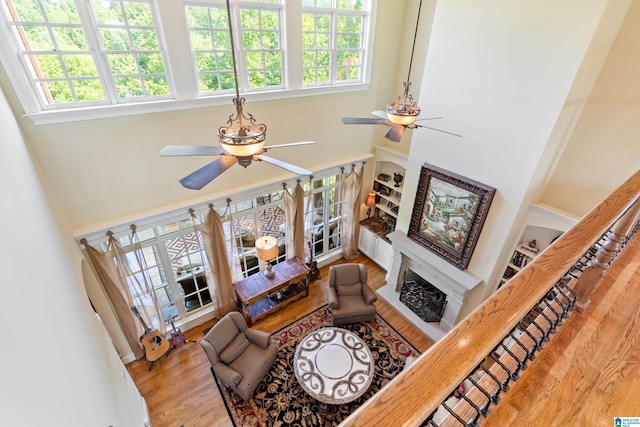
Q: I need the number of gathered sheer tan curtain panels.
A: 4